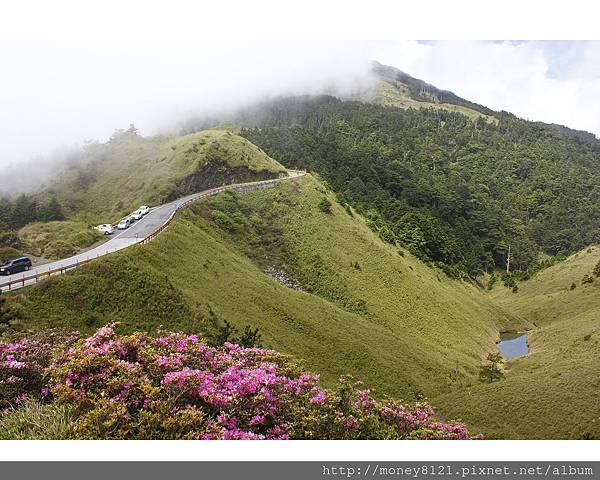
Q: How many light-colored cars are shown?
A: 4